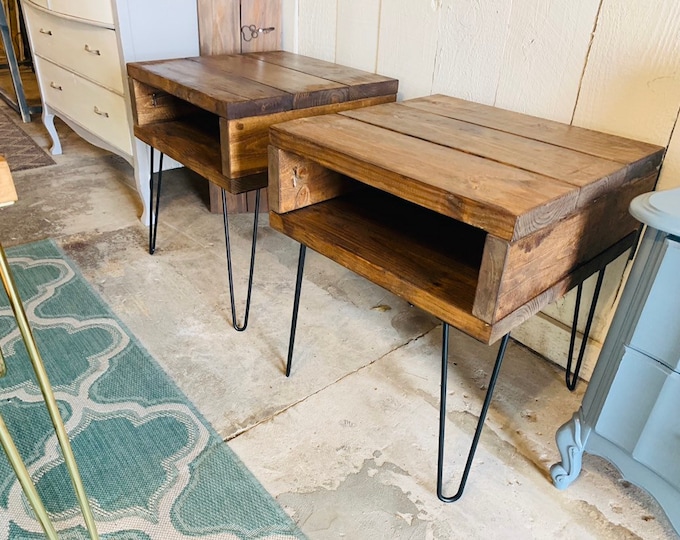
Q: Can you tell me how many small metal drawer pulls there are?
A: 4